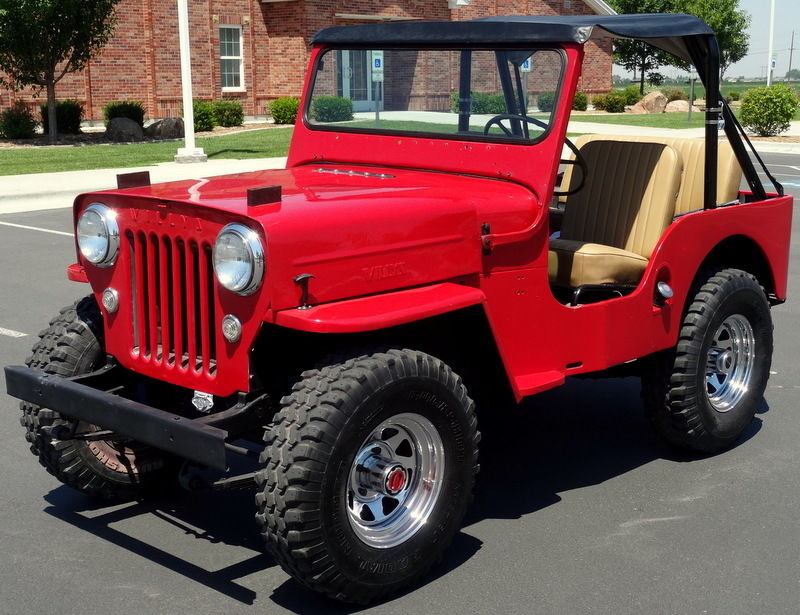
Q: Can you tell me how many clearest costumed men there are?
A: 0